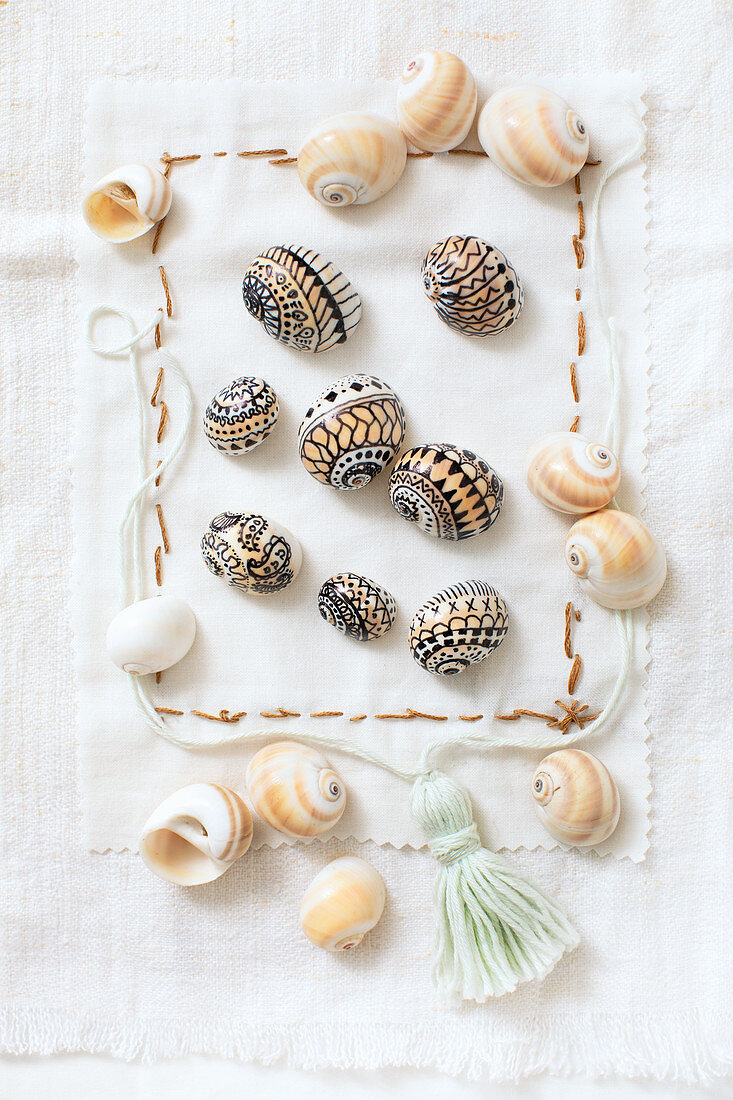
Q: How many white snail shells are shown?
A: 1